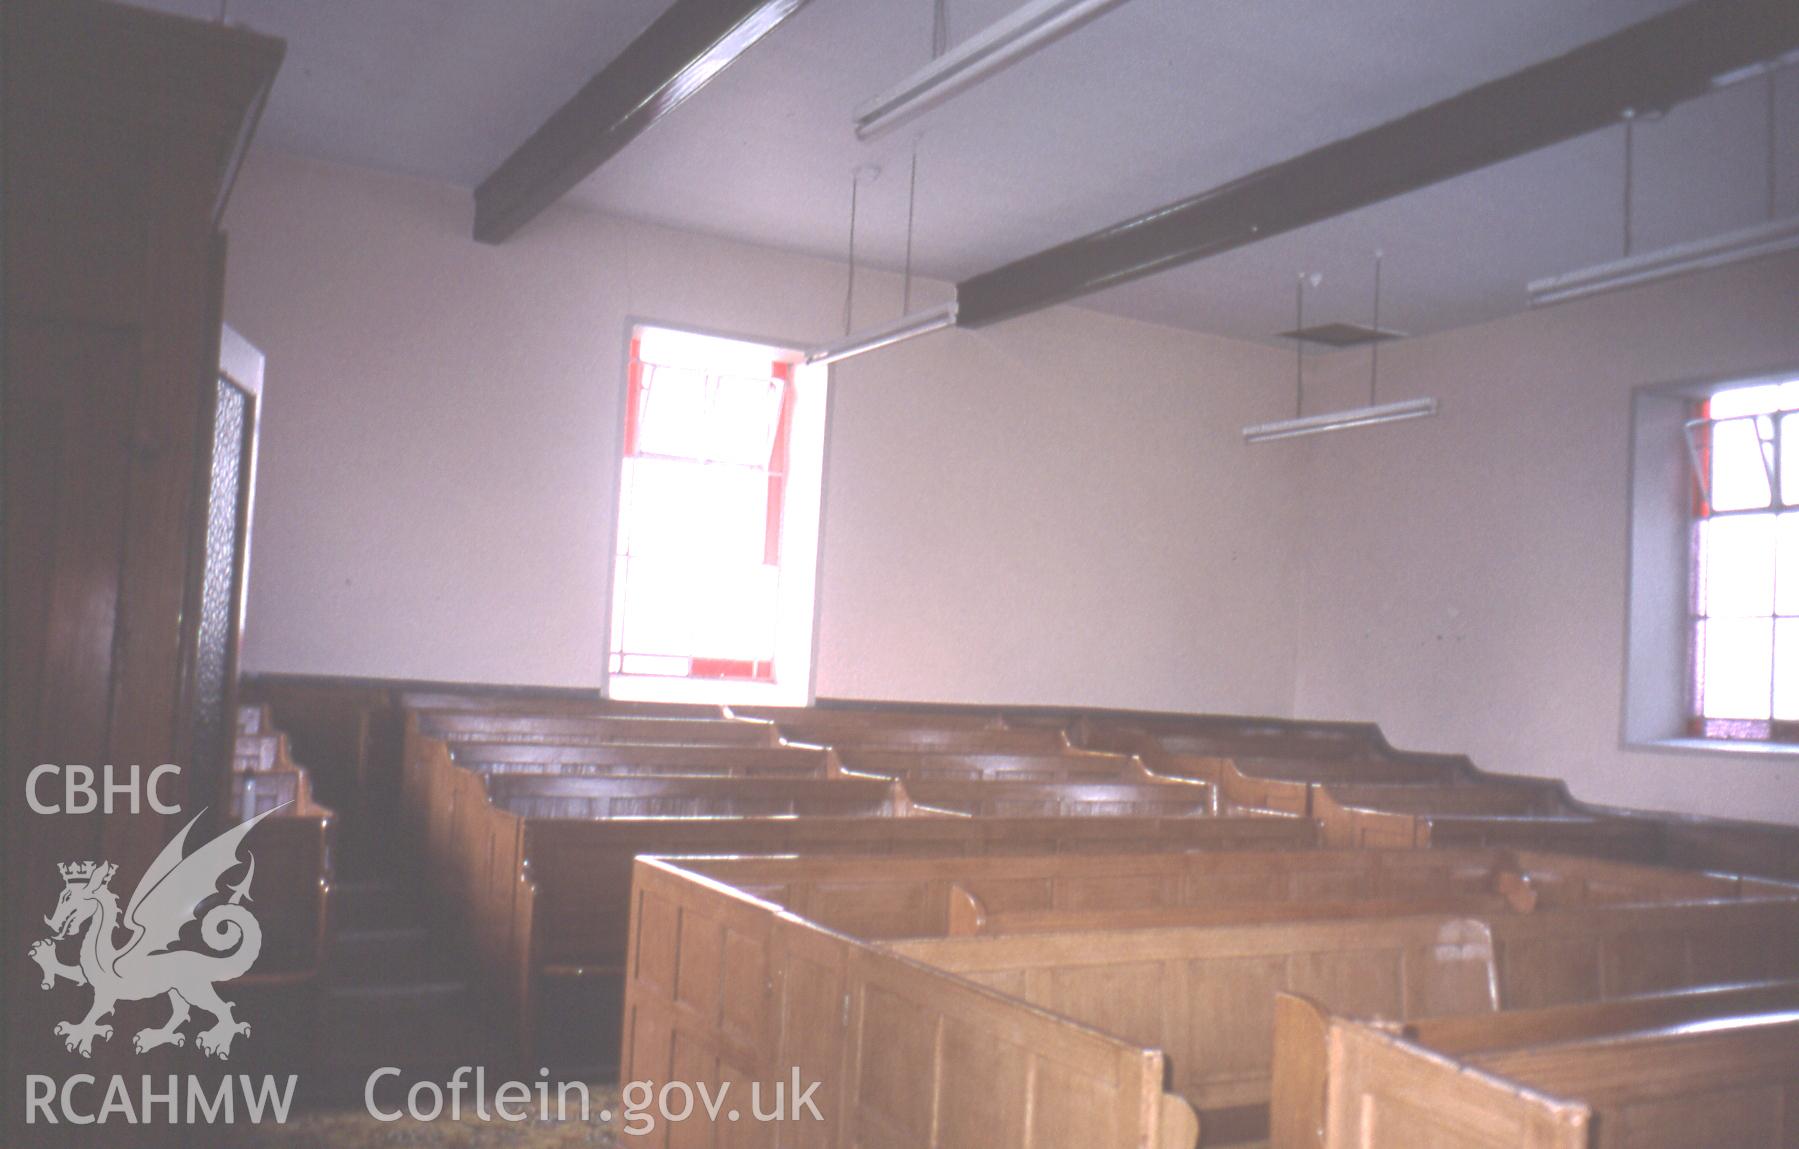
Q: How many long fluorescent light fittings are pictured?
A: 4